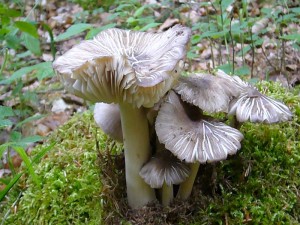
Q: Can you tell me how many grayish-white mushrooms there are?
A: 6